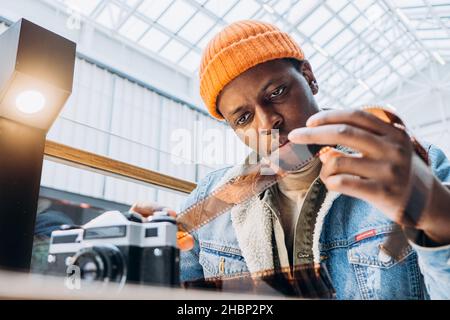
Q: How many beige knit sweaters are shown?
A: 1